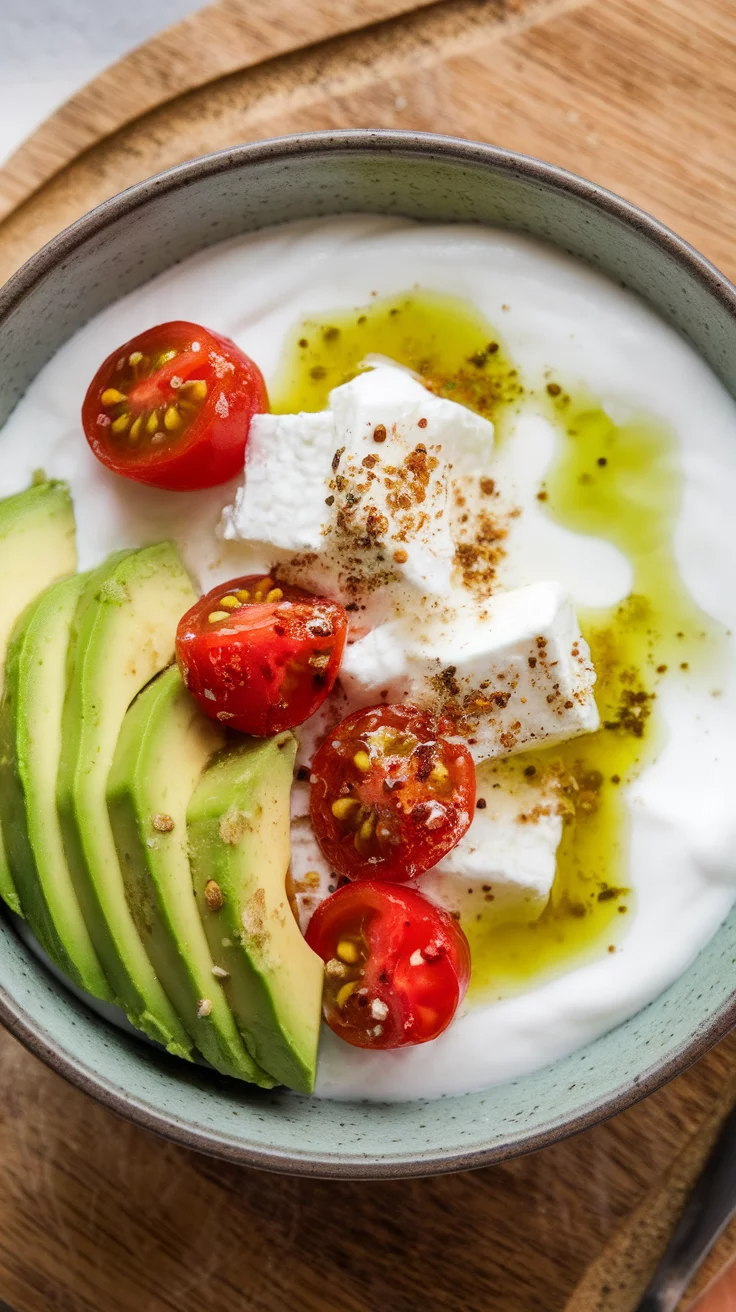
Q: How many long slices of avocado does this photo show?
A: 5